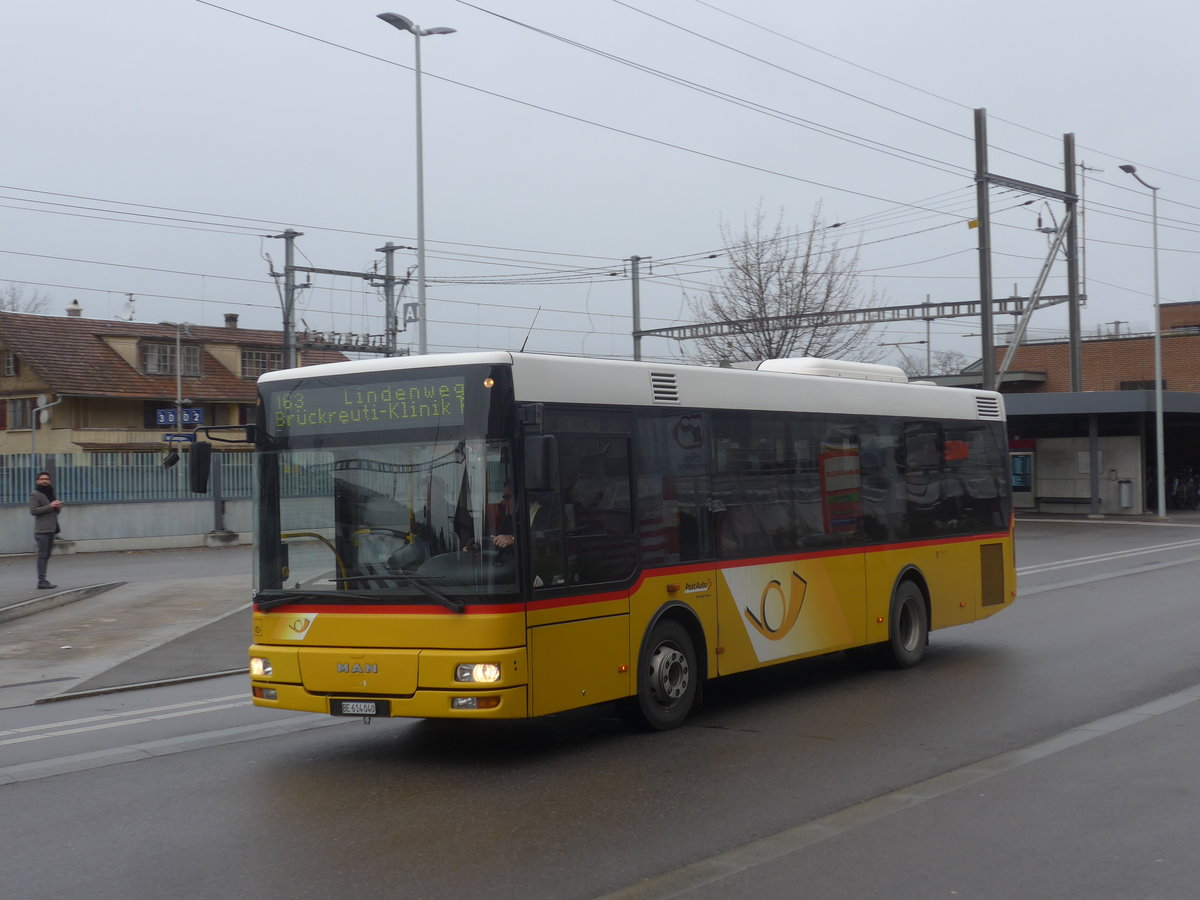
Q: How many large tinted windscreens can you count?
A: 1